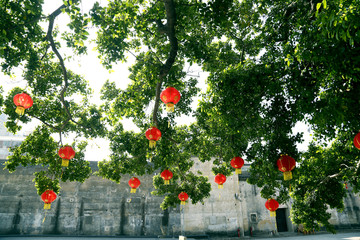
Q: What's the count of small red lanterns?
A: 13